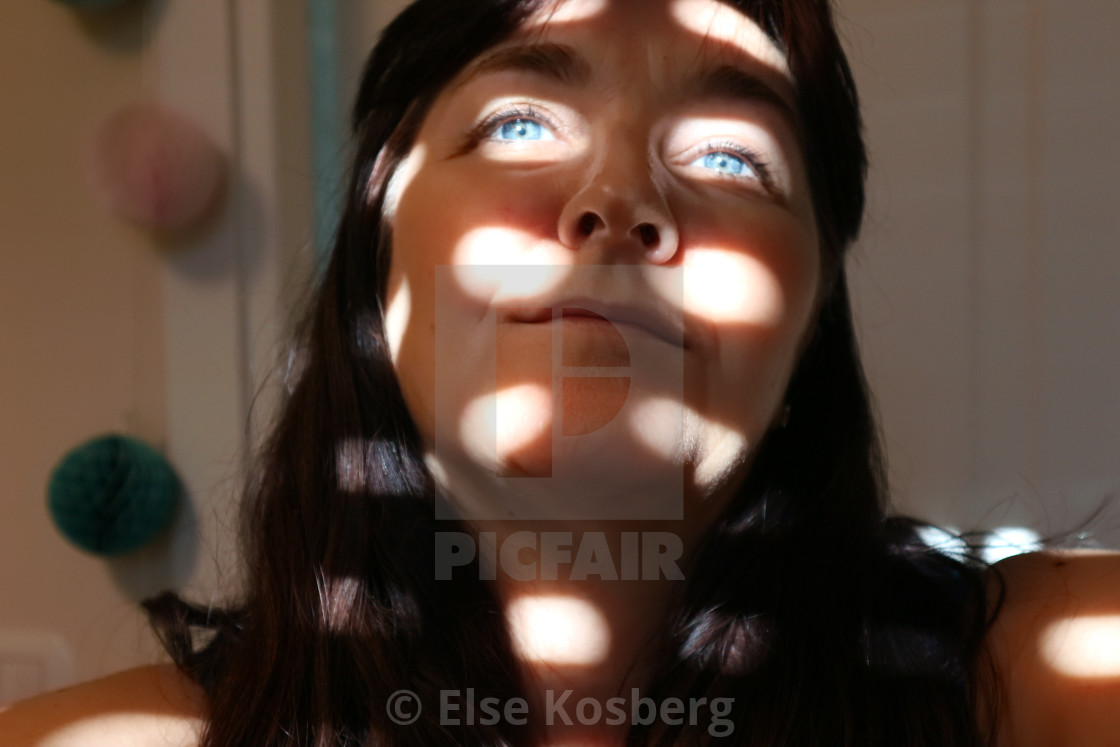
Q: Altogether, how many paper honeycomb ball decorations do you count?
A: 3